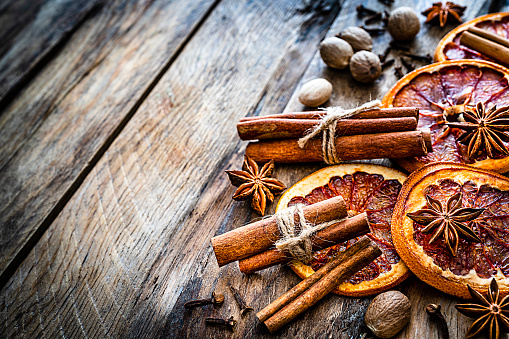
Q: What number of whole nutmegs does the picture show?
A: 6